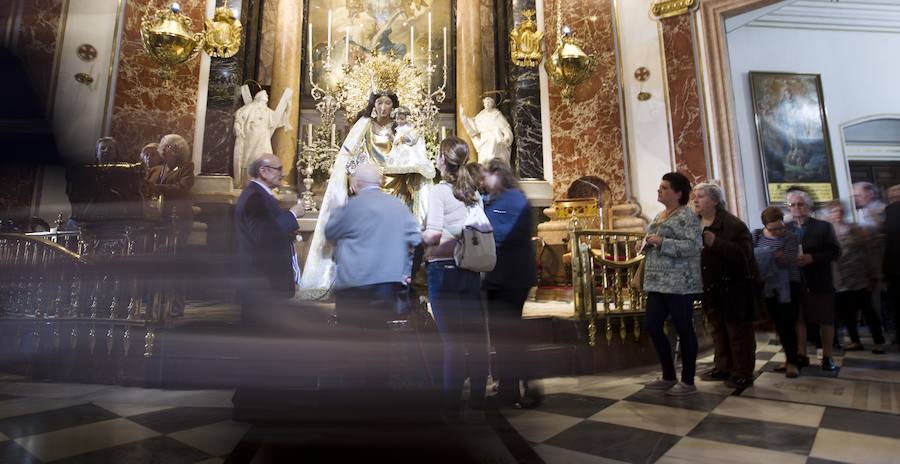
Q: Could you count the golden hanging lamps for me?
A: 2